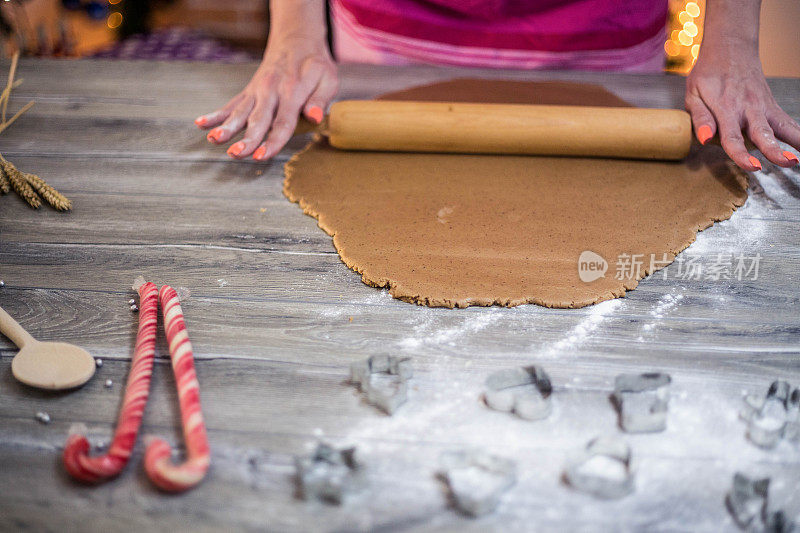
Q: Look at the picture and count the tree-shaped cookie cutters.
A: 1